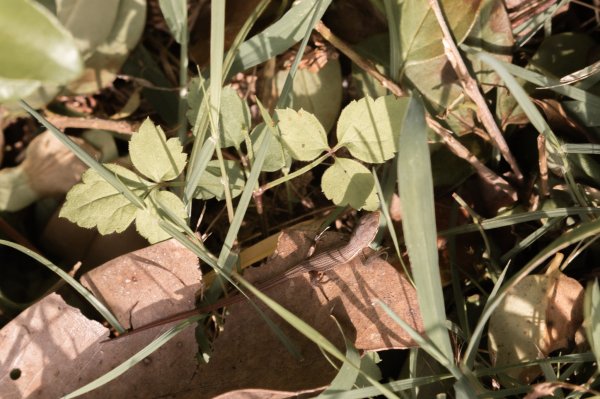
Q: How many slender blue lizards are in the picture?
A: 0